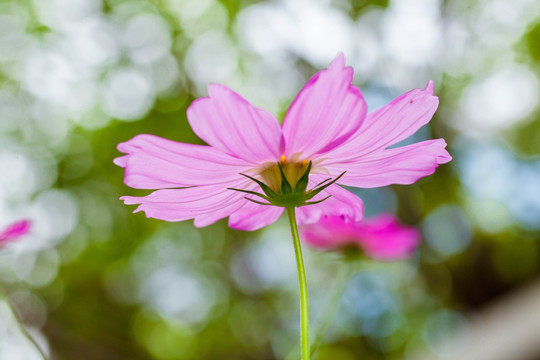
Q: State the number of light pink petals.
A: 8